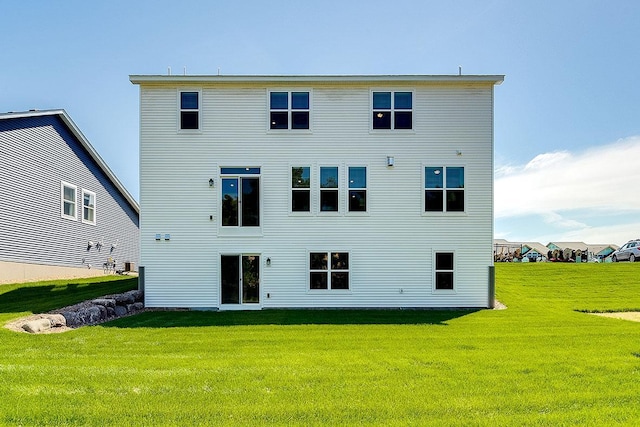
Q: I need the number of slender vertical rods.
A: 4